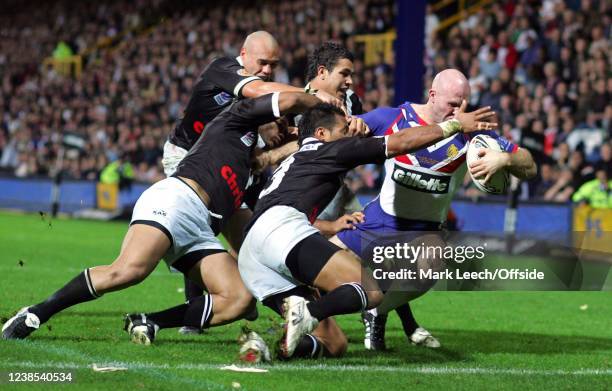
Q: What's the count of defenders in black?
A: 4